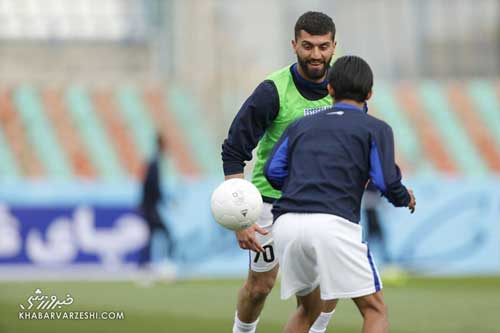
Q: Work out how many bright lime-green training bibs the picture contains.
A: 1